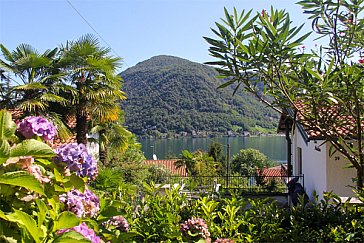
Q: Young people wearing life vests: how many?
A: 0